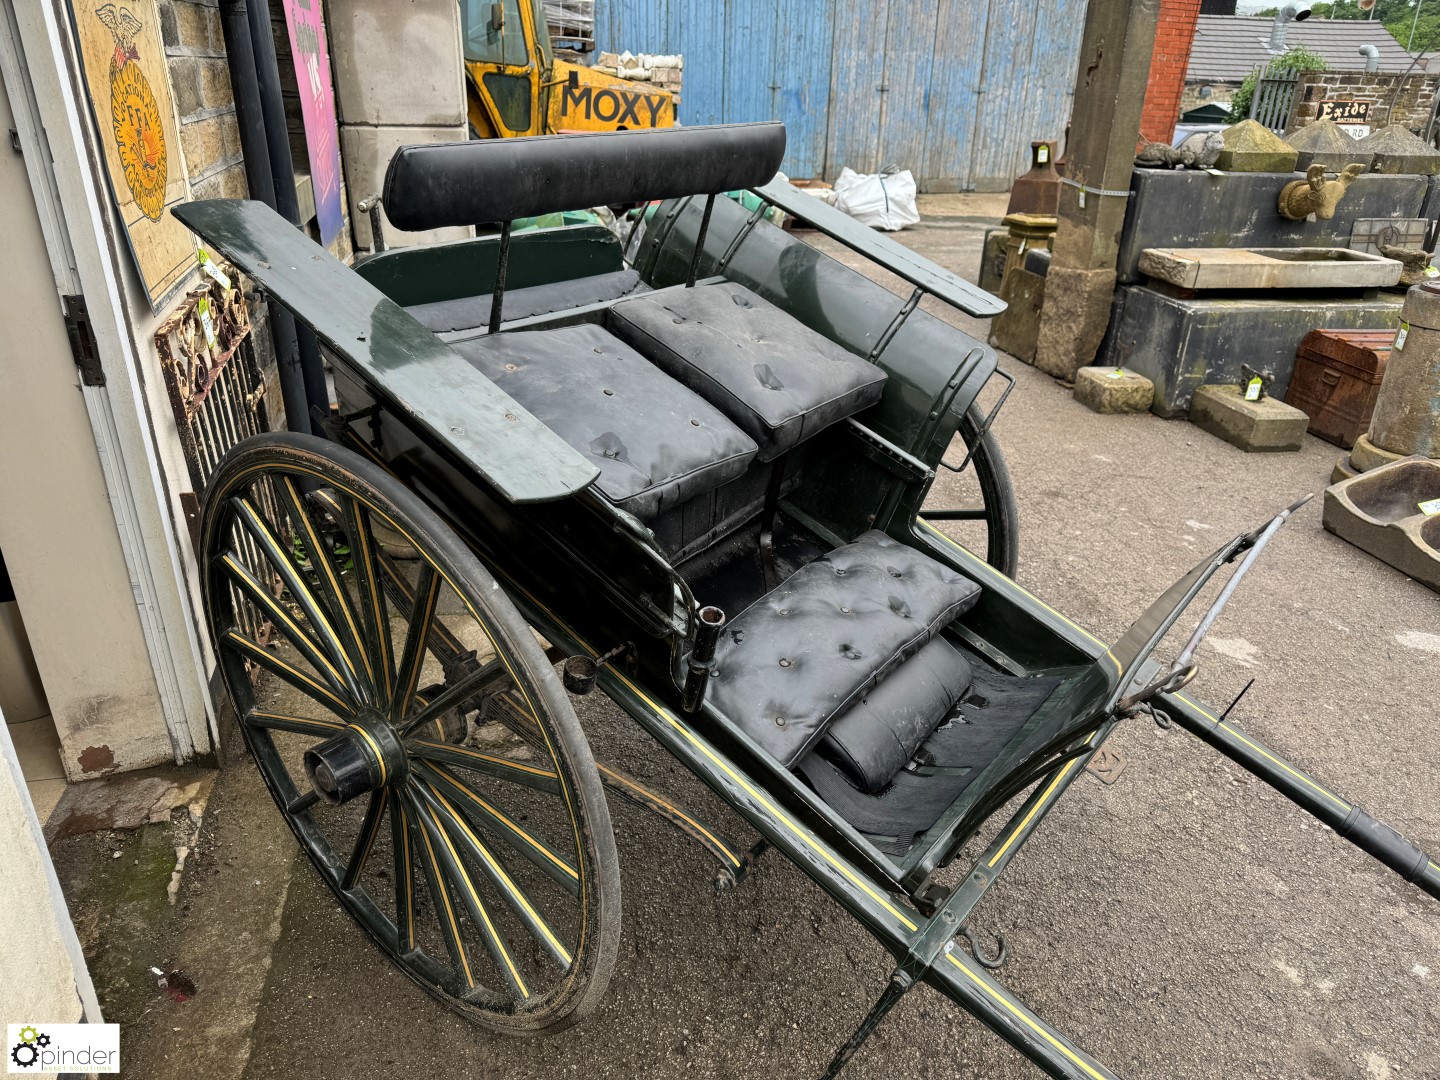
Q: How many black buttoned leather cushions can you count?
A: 3